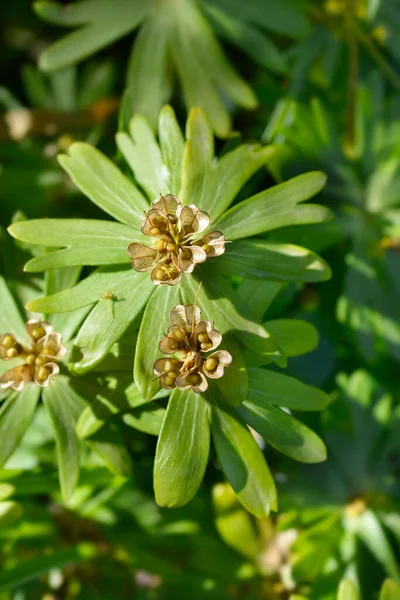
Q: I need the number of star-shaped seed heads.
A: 3